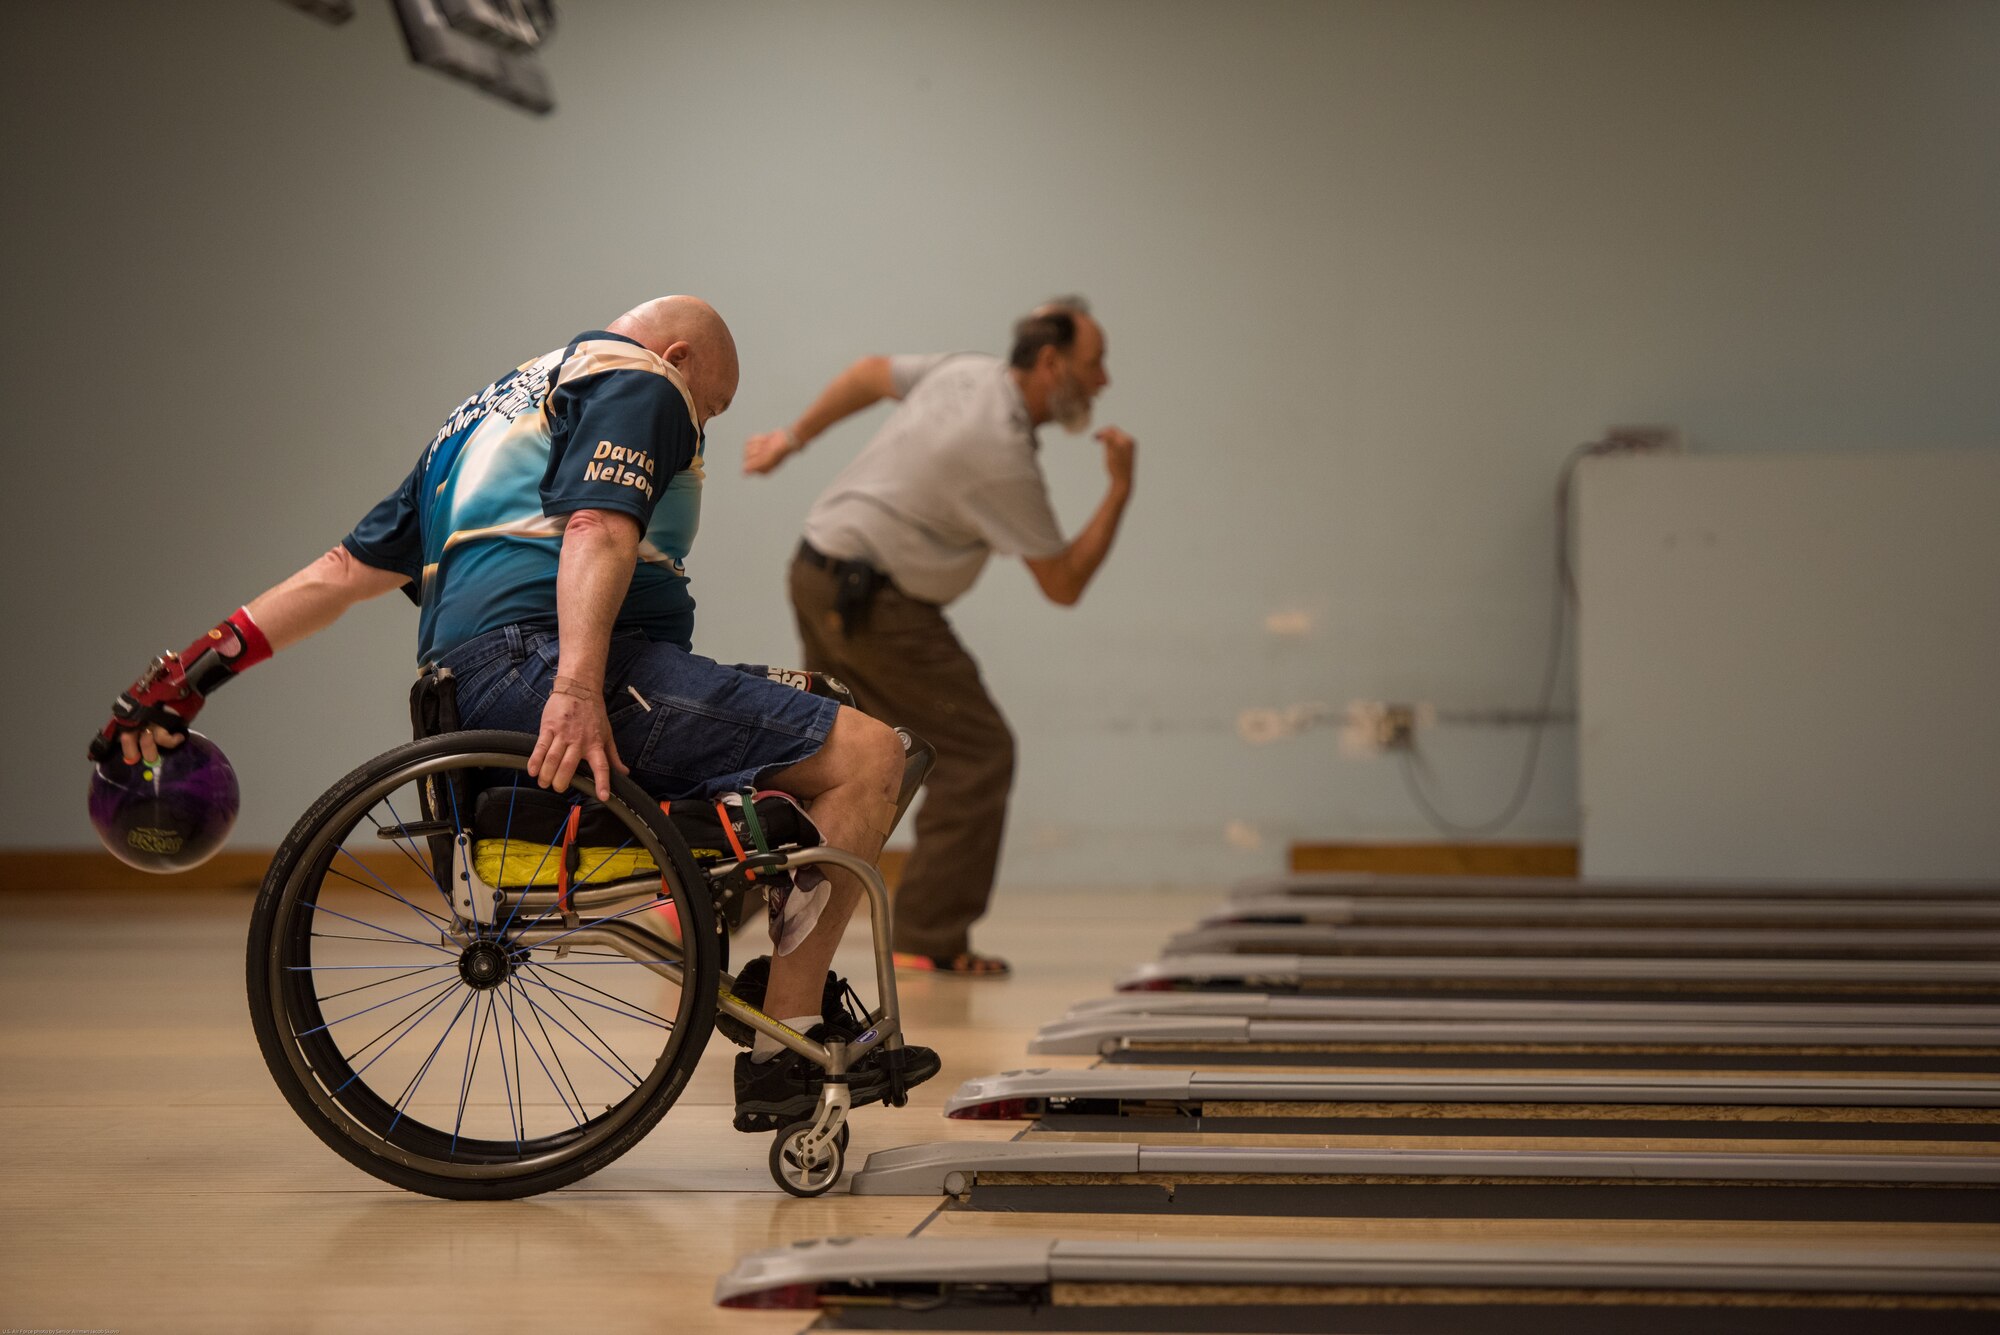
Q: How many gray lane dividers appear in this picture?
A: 9